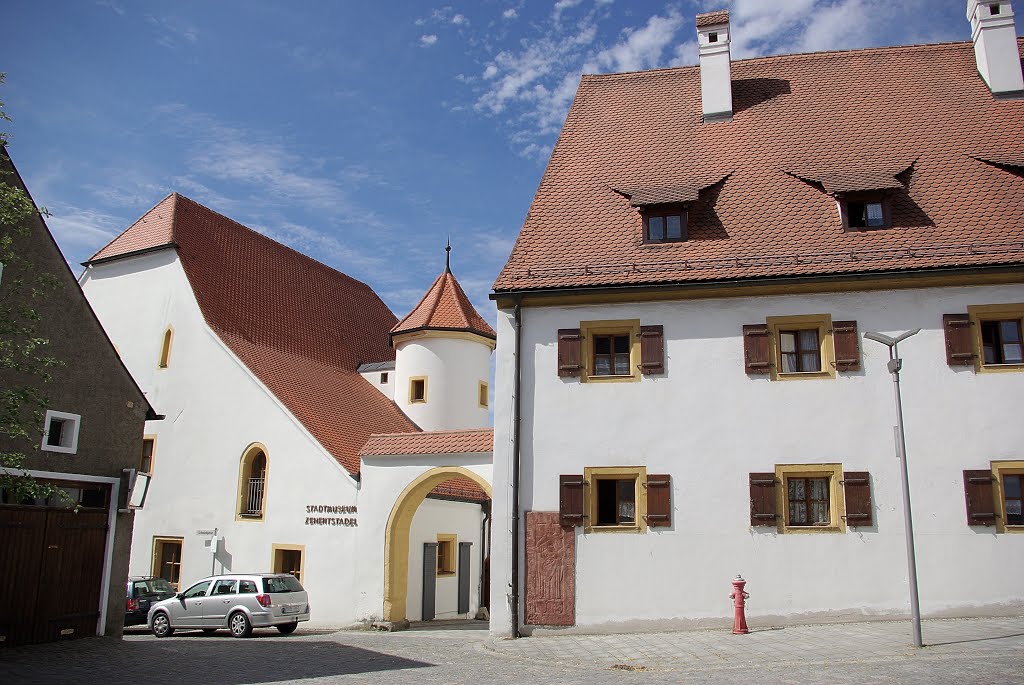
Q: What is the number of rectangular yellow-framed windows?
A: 12